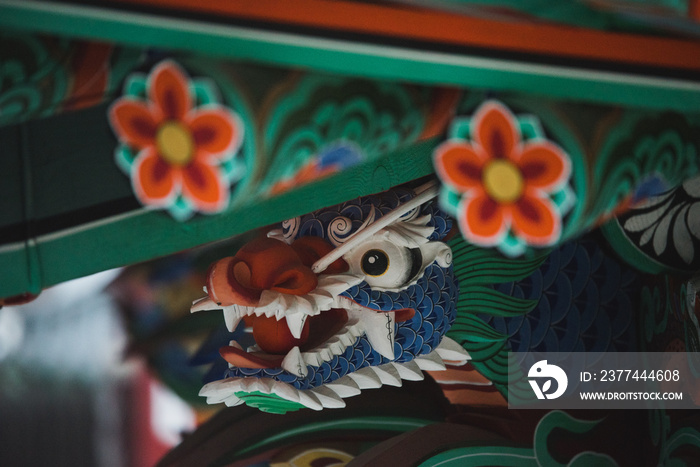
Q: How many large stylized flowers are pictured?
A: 2